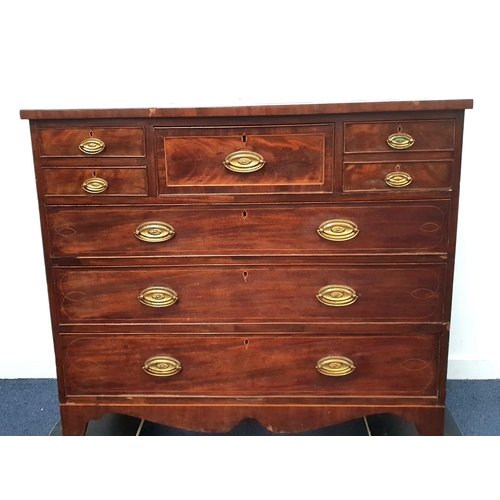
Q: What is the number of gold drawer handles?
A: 11